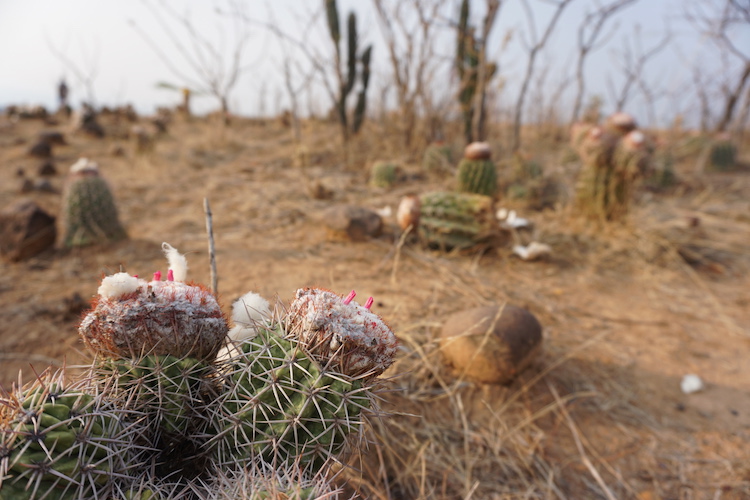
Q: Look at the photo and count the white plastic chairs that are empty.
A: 0